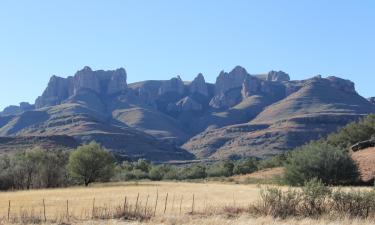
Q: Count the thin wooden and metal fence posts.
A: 13